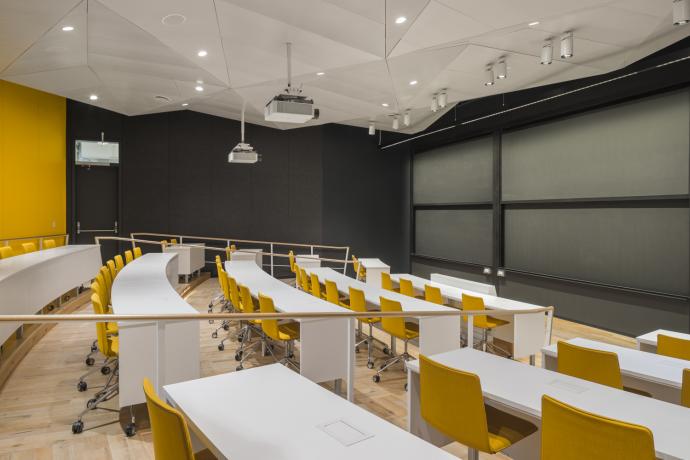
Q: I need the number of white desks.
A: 13